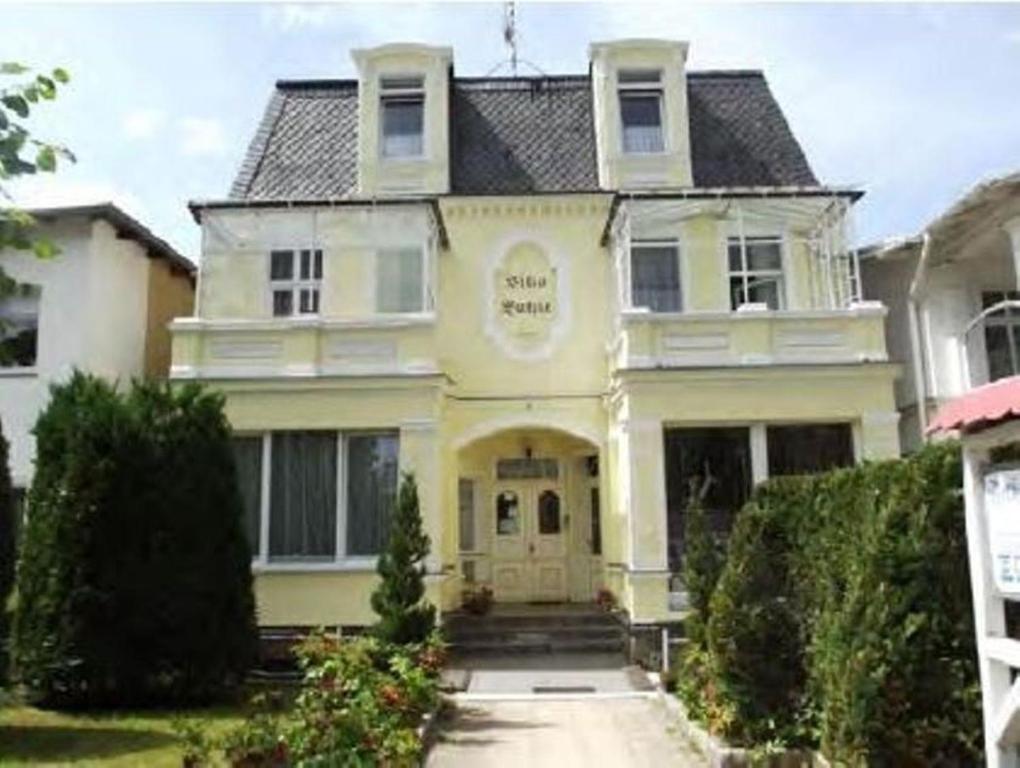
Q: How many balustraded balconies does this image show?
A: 2